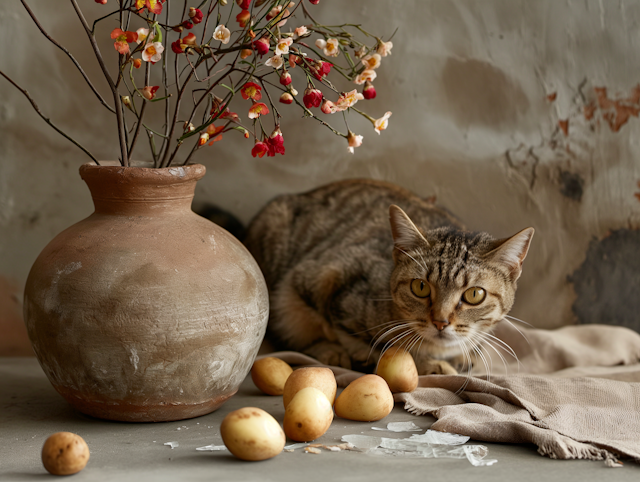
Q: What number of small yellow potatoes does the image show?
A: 7